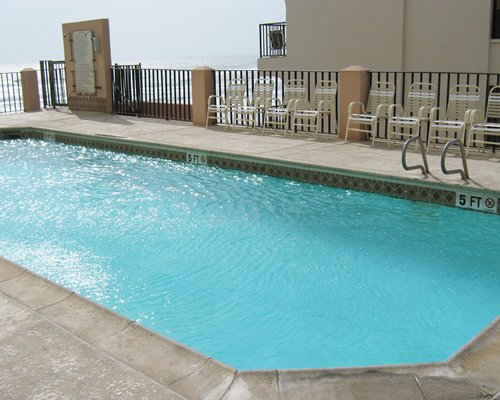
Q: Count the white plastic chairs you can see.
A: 8